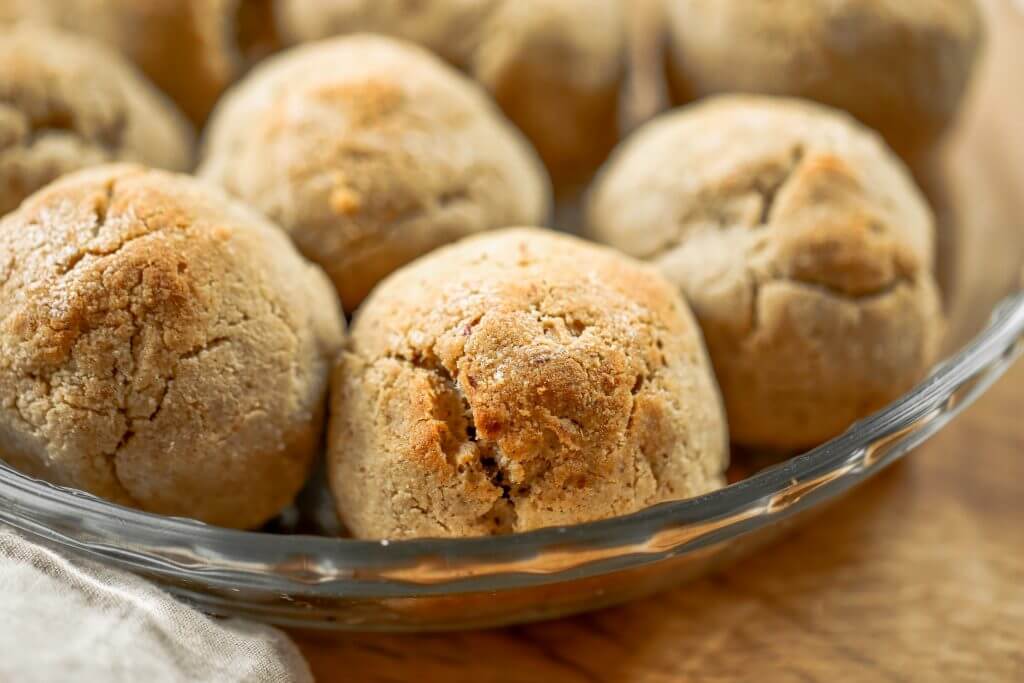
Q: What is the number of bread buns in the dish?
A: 8